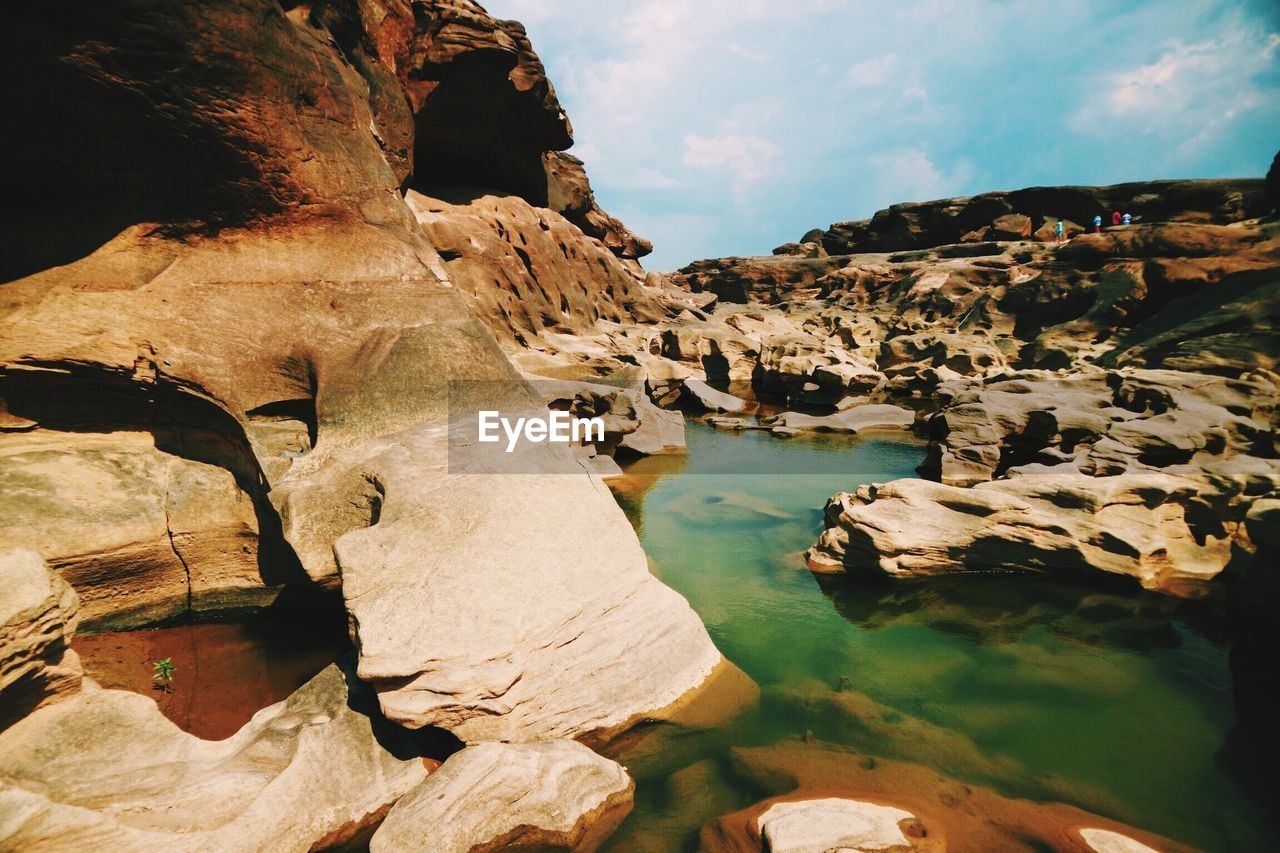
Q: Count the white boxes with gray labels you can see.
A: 0